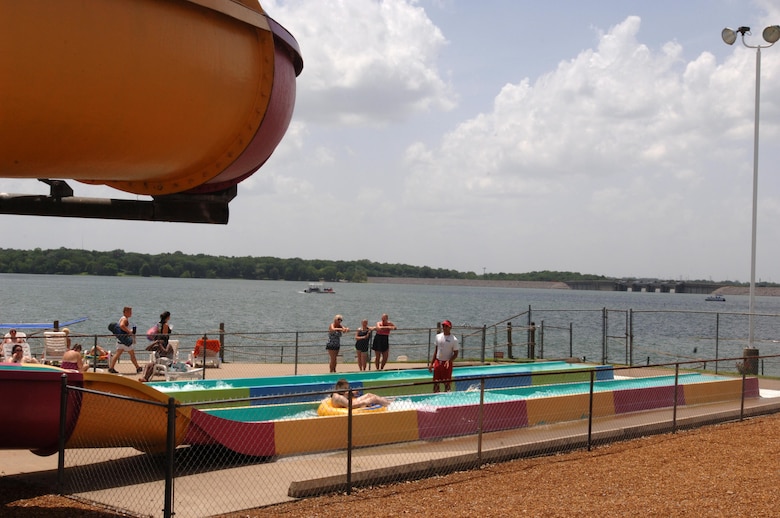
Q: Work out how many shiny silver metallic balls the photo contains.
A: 0